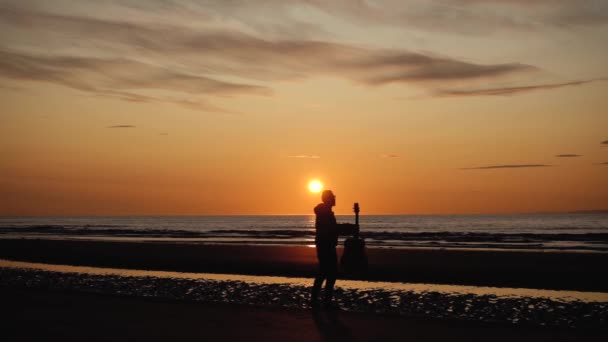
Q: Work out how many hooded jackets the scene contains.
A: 1